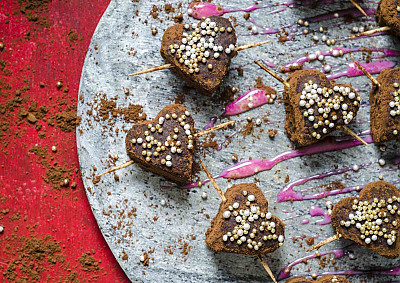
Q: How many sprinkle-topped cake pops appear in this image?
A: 8